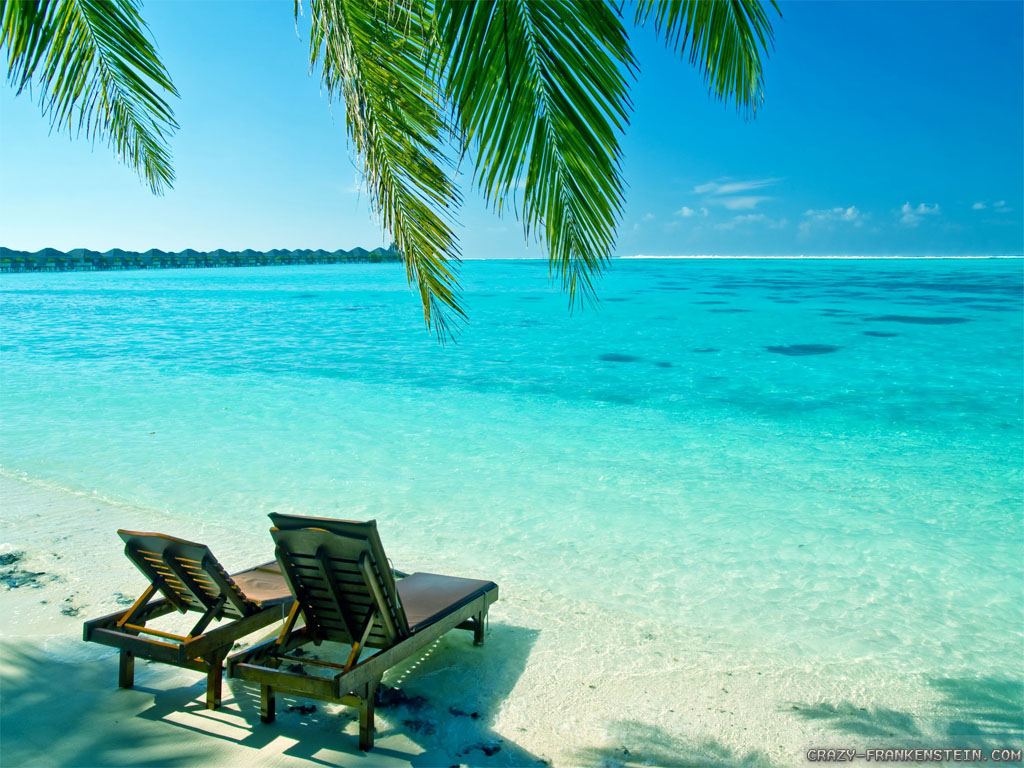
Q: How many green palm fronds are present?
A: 4